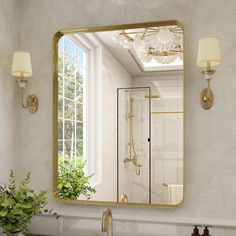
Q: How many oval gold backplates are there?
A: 2